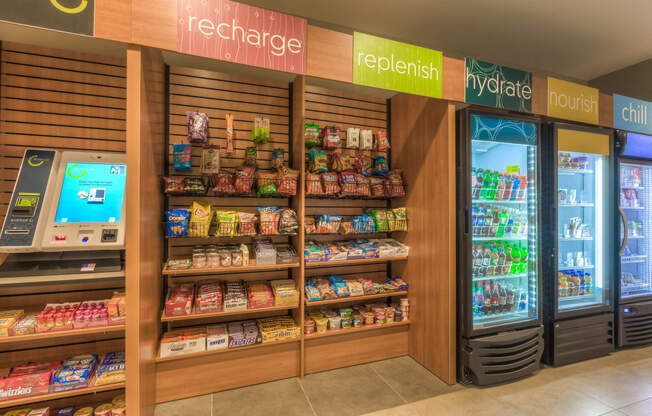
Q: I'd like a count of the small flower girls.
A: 0